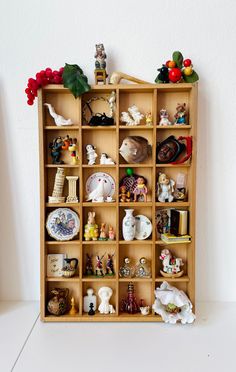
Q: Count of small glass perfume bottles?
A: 2